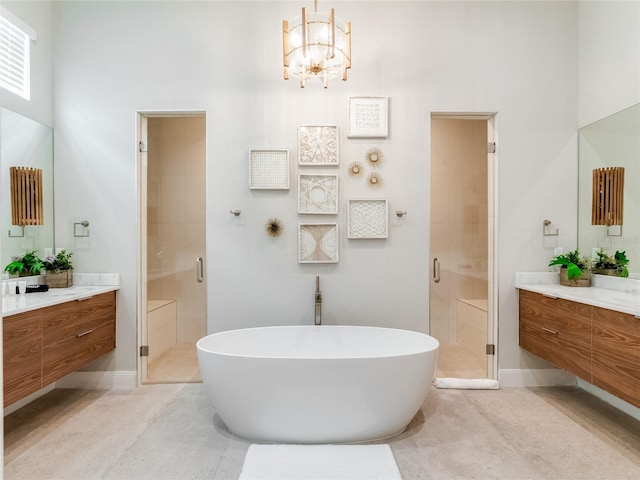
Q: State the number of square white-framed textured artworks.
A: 6